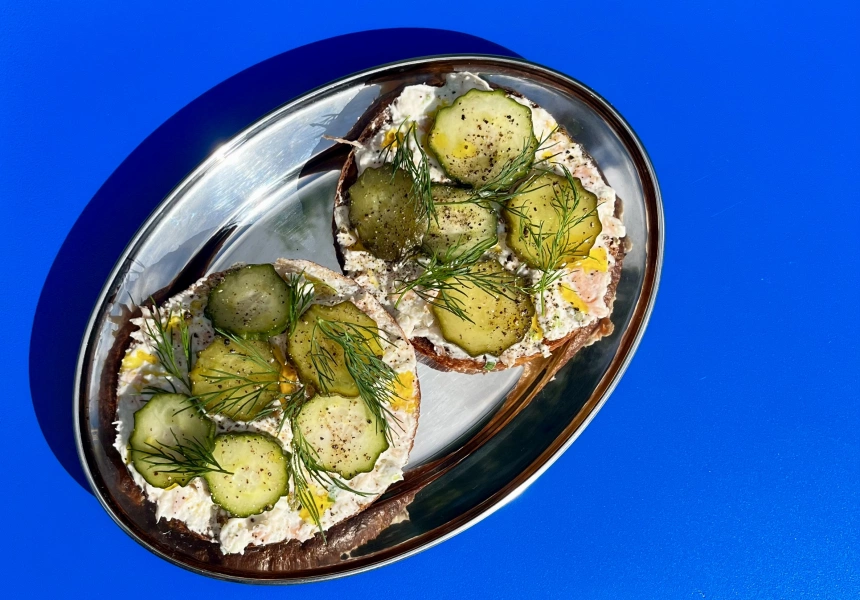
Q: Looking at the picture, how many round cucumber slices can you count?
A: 11